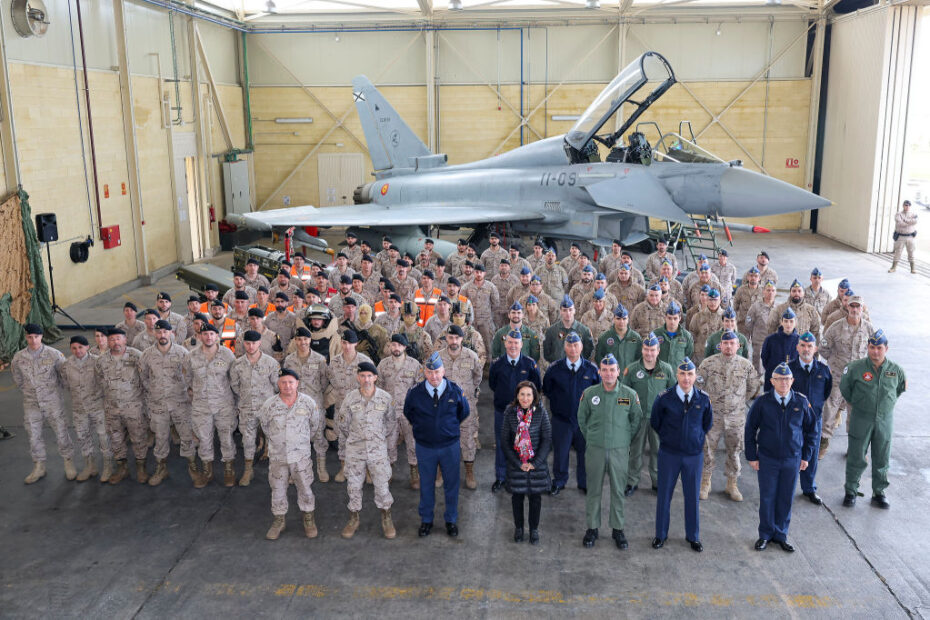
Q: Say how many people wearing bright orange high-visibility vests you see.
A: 8